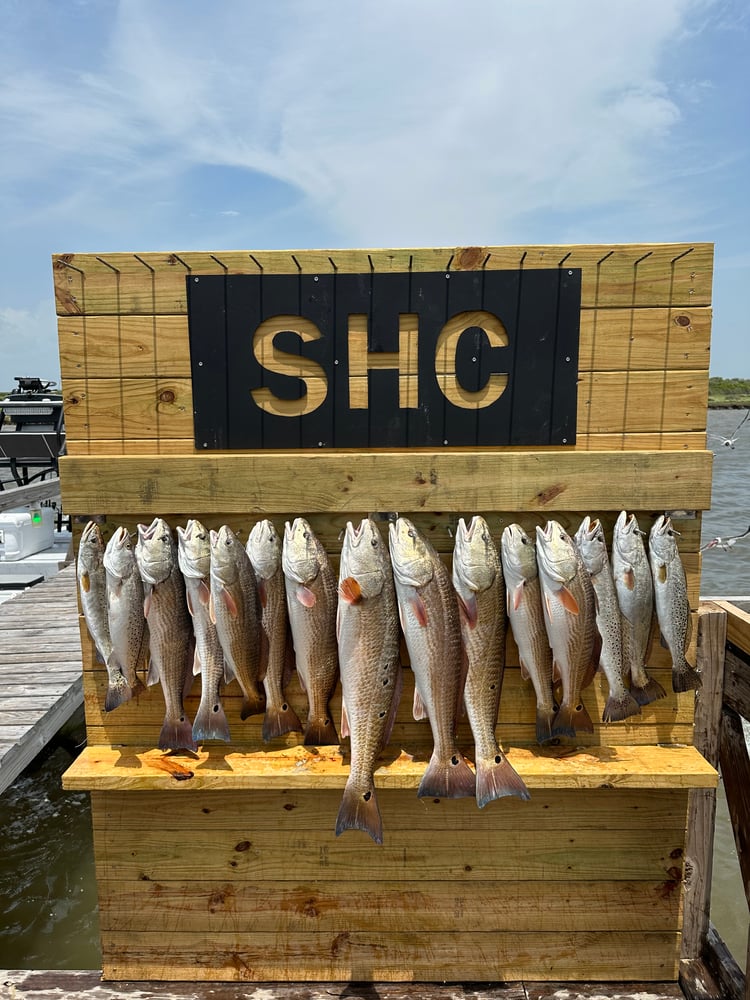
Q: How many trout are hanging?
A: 5